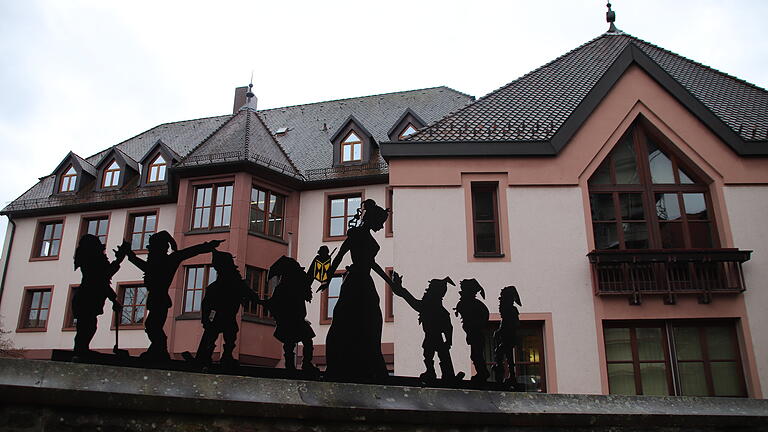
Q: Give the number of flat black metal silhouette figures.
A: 8